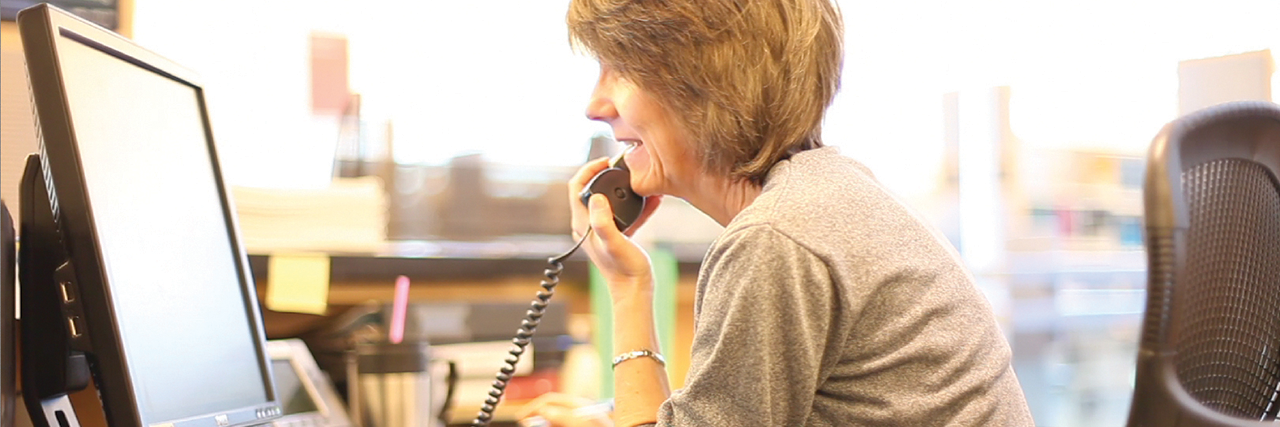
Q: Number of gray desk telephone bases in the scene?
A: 1